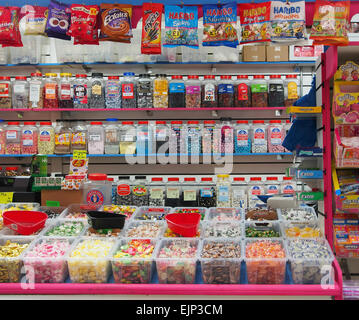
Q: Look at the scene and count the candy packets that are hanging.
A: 11